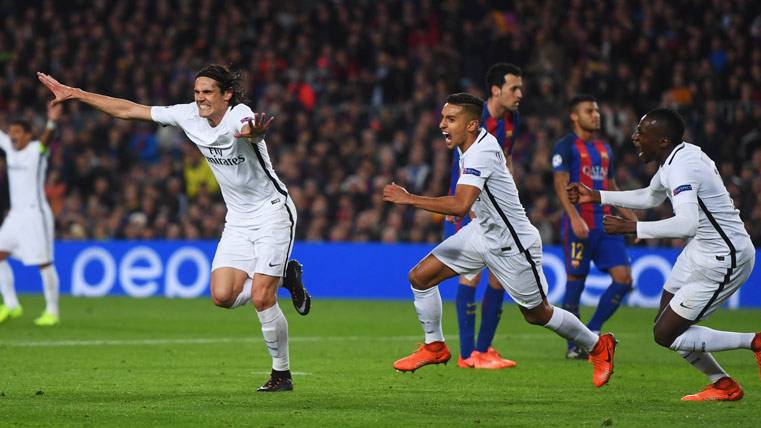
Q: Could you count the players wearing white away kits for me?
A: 4